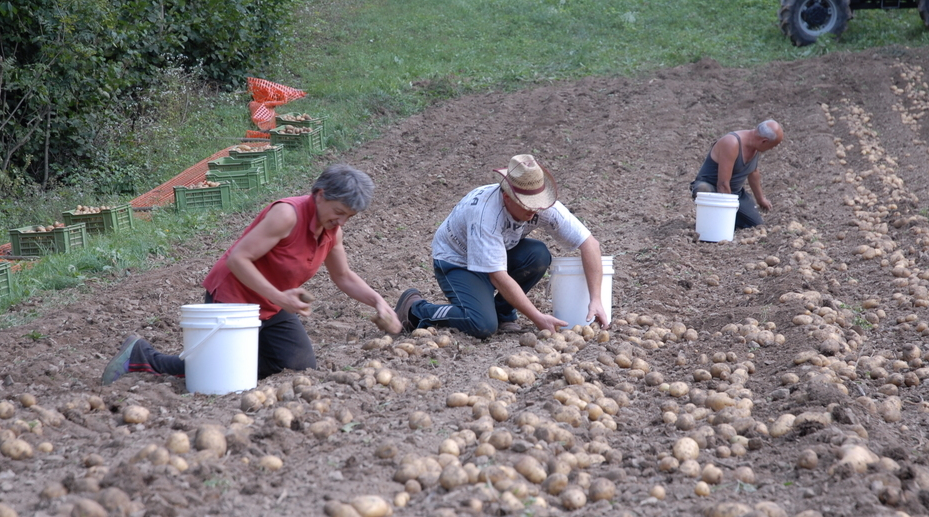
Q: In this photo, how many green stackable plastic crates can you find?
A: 9